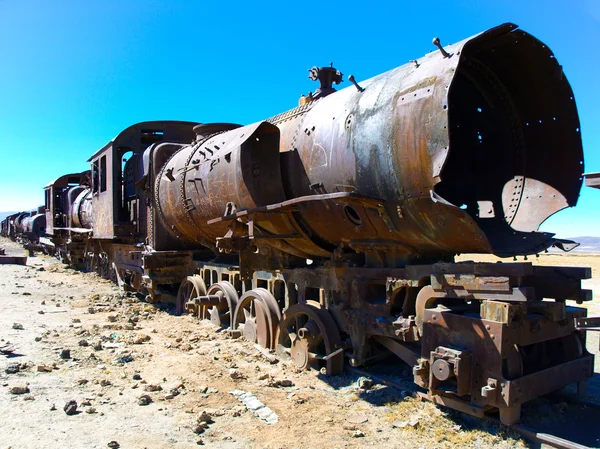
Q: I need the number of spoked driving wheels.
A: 4